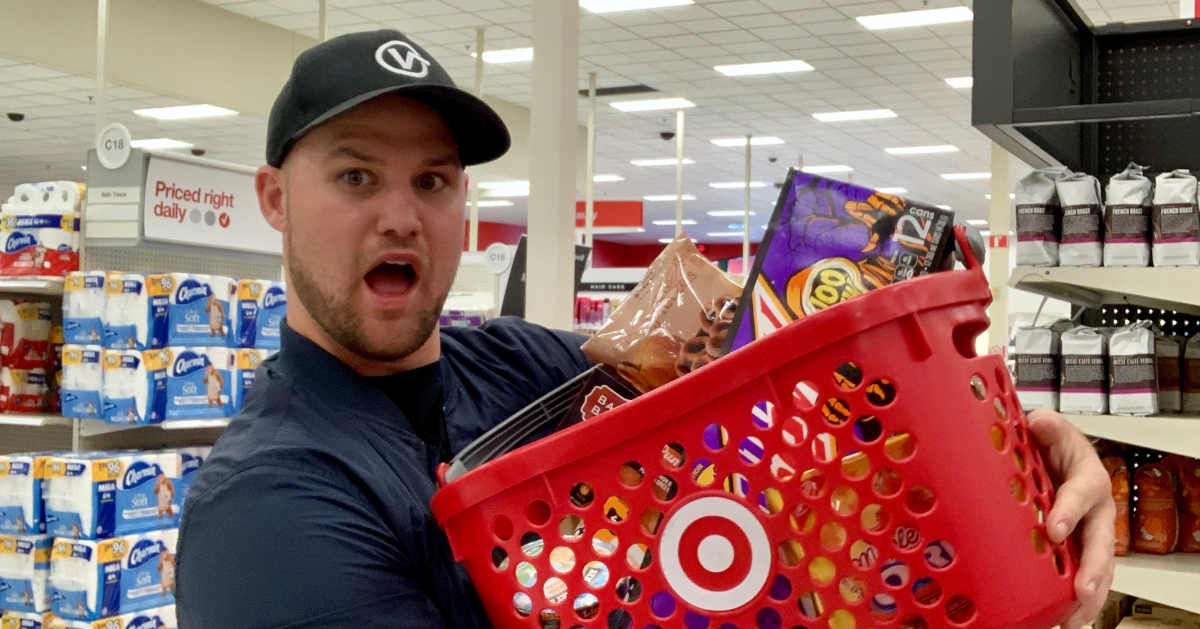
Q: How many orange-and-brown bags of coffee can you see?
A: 3